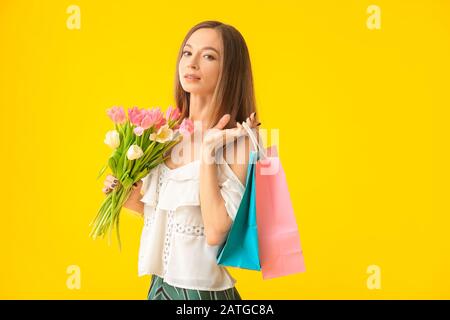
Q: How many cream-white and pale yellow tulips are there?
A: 3